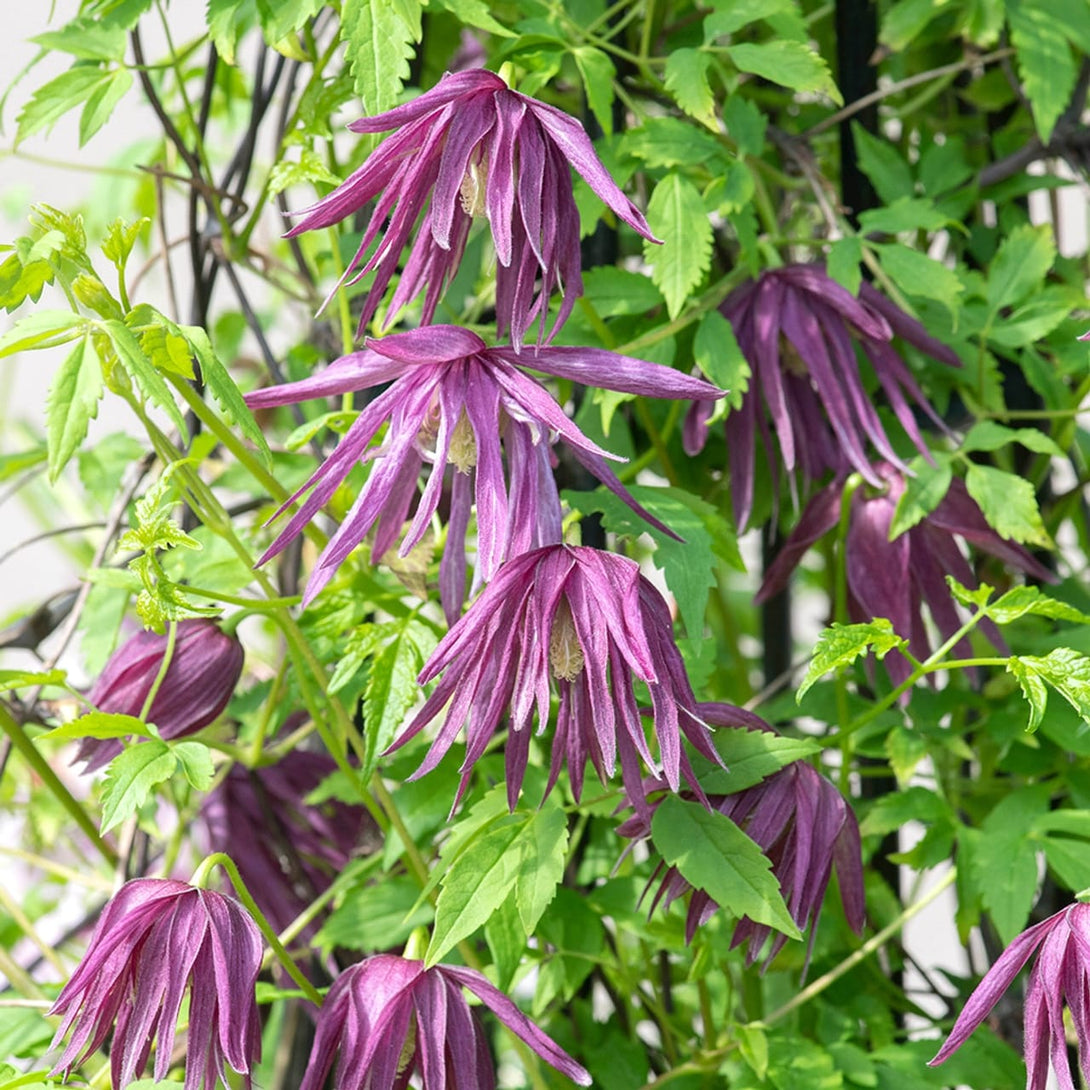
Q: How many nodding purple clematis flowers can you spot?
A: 11